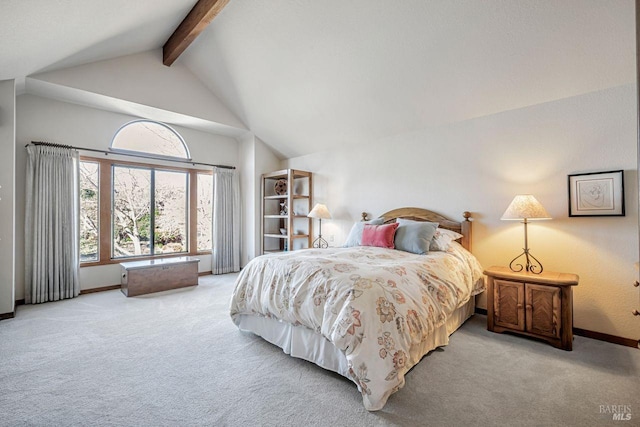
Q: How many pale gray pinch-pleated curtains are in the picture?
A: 2